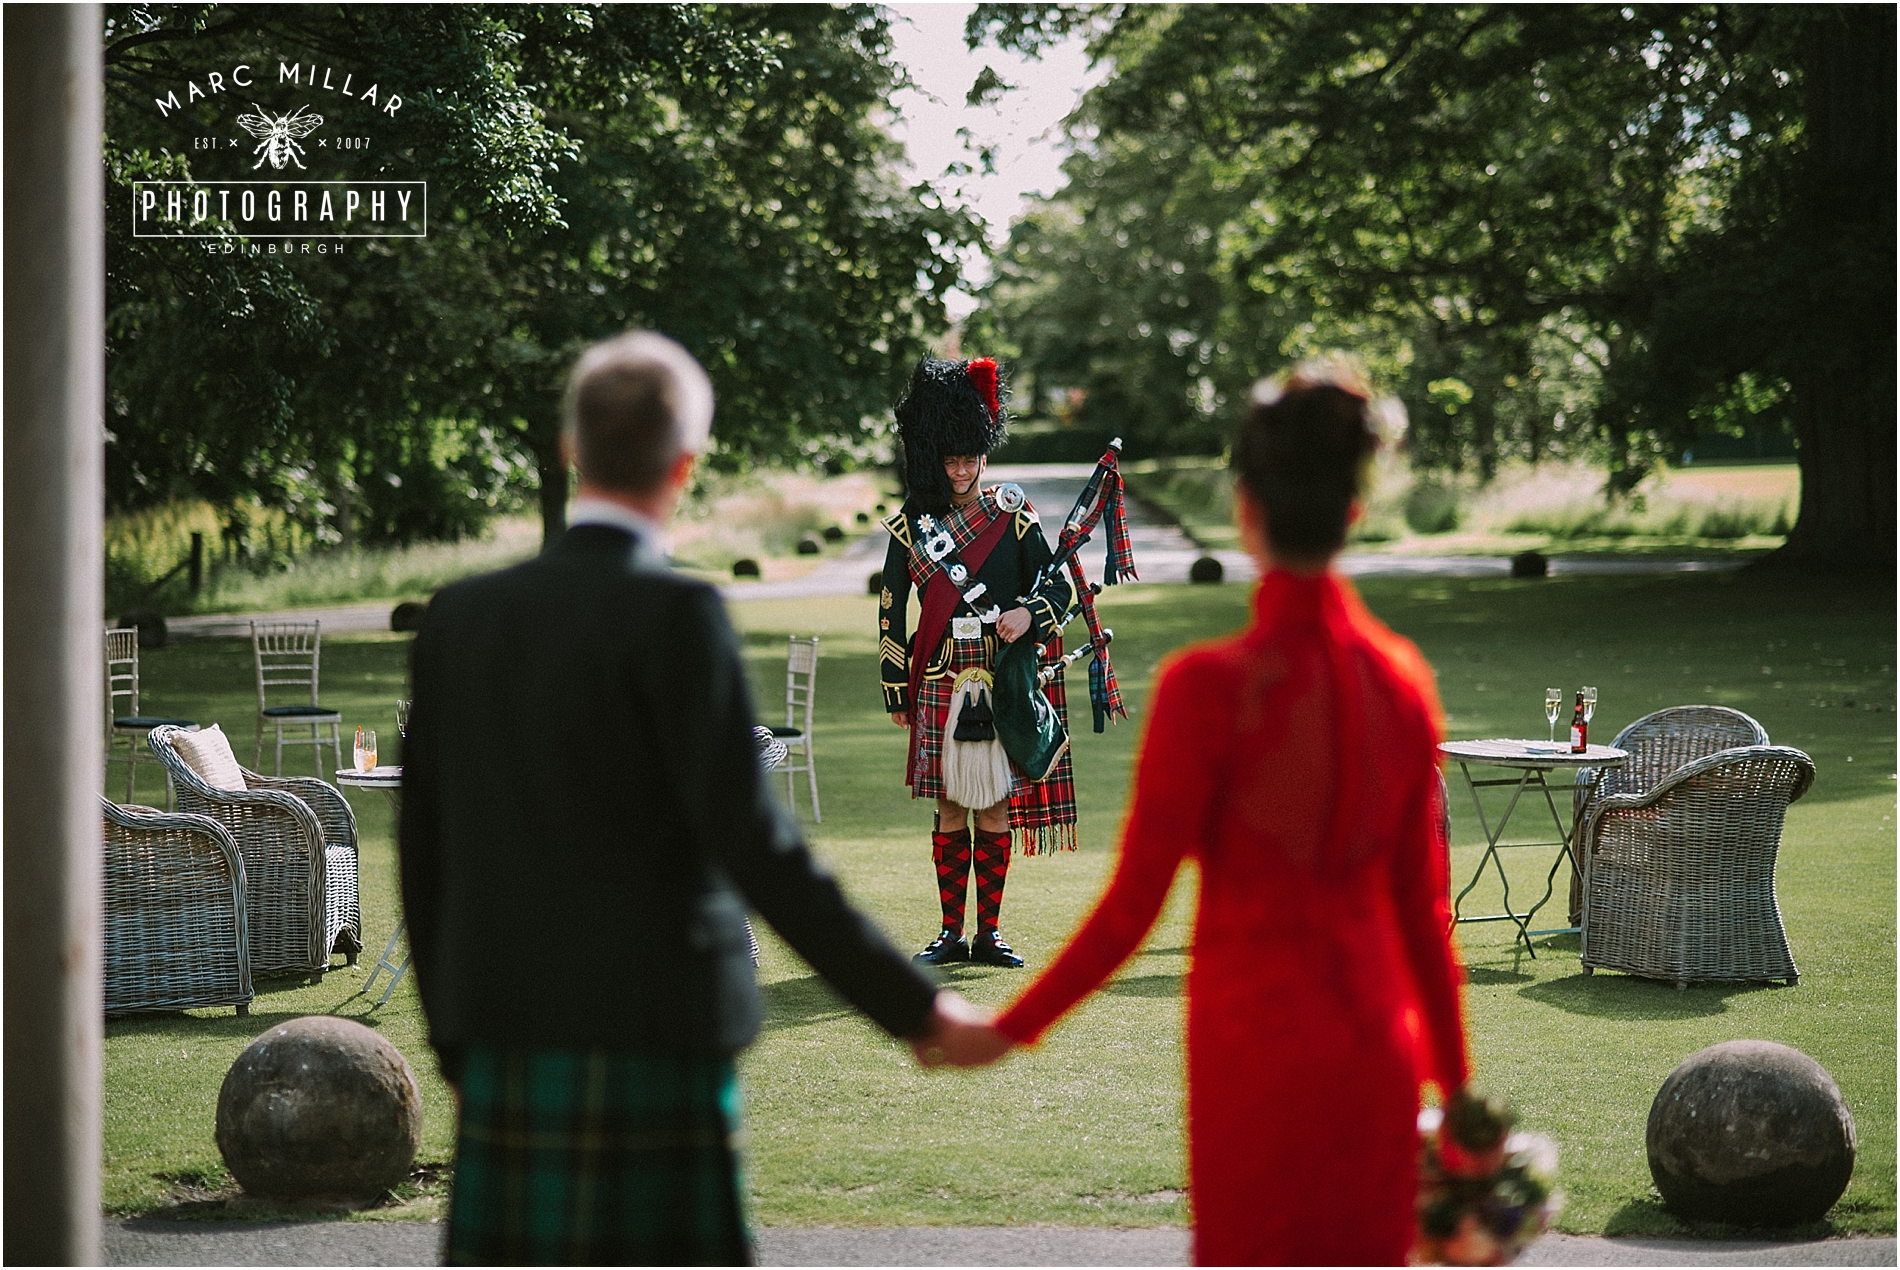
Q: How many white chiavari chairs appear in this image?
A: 3